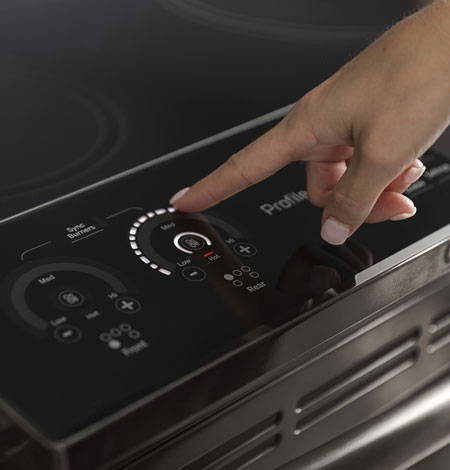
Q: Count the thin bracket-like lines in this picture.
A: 2